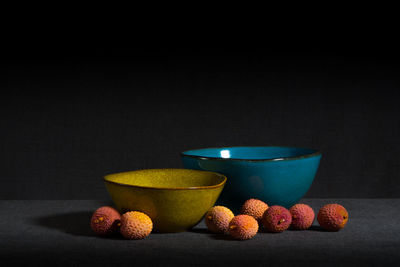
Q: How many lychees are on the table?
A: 8